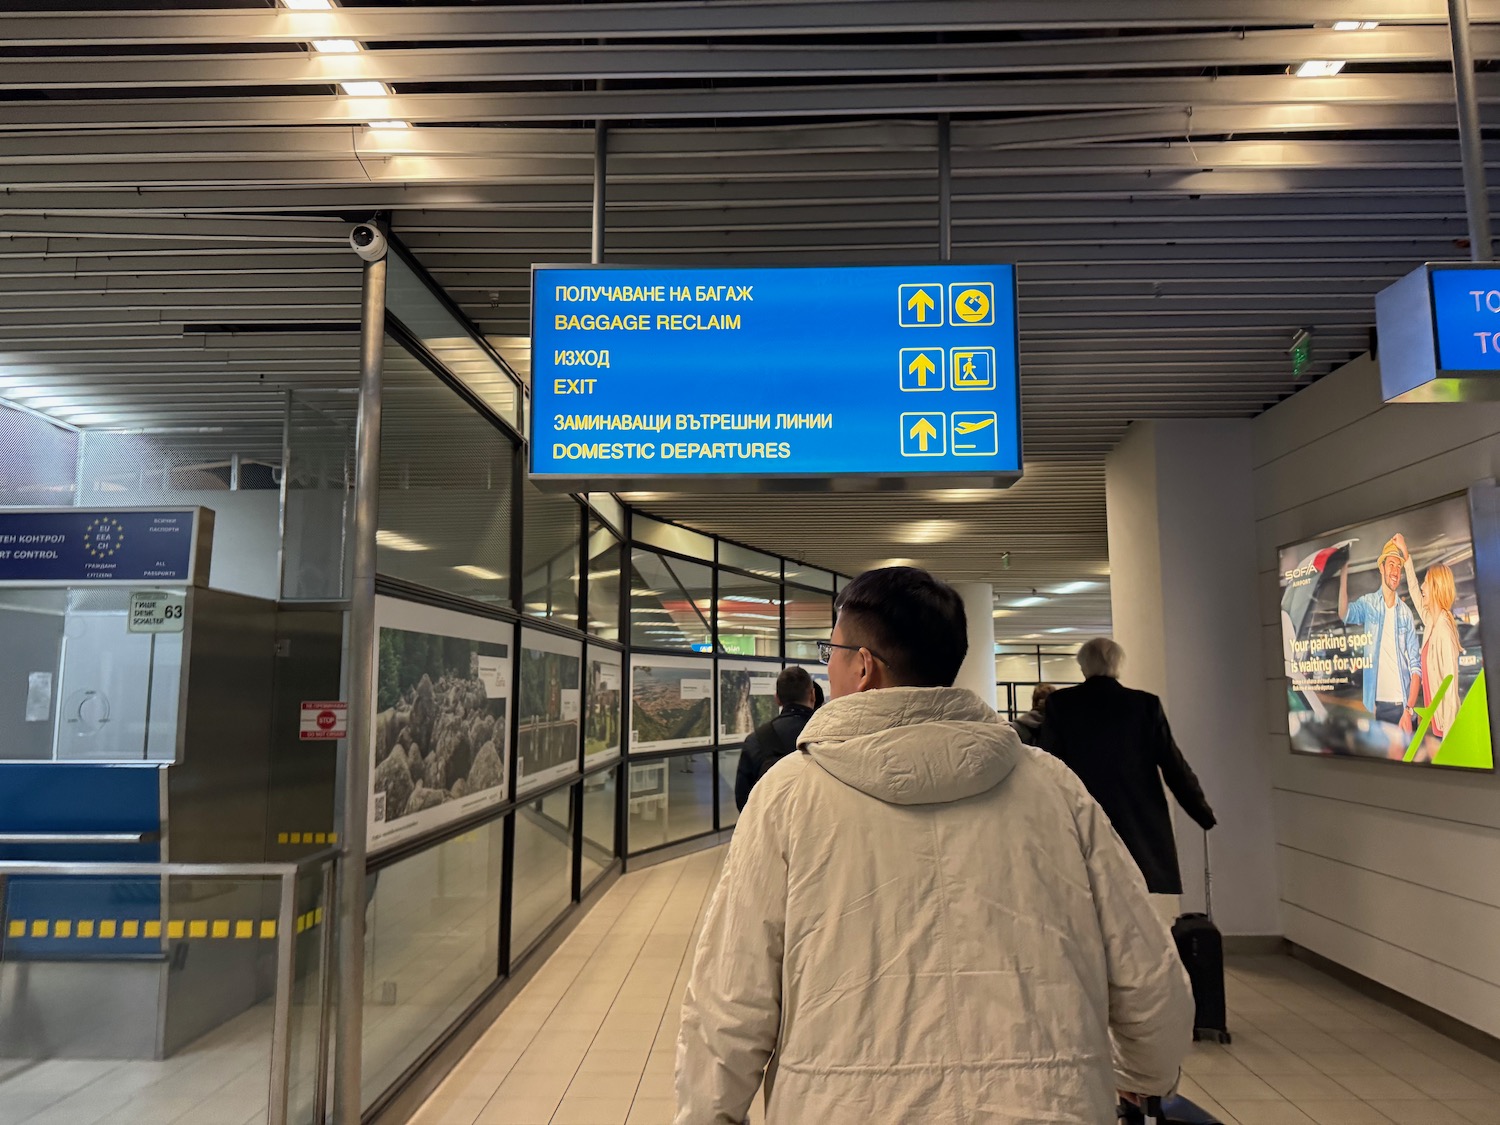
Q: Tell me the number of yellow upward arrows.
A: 3